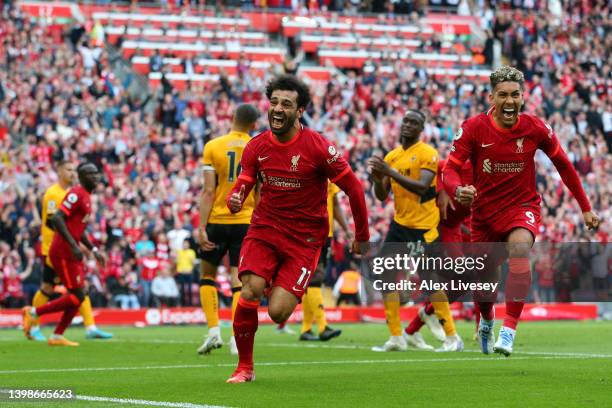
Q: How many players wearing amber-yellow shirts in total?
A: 4